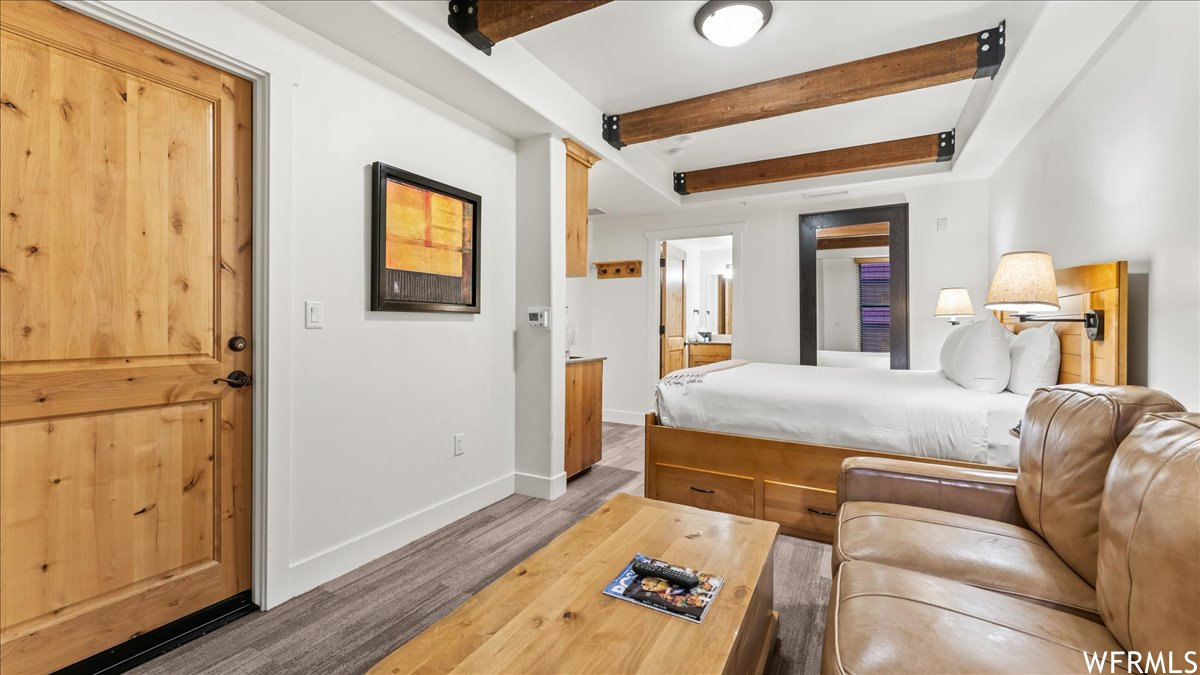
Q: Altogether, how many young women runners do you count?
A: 0